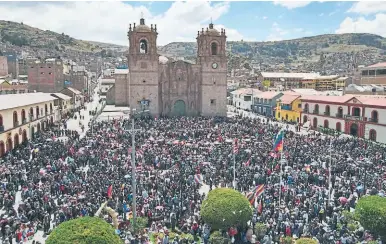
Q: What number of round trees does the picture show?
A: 3